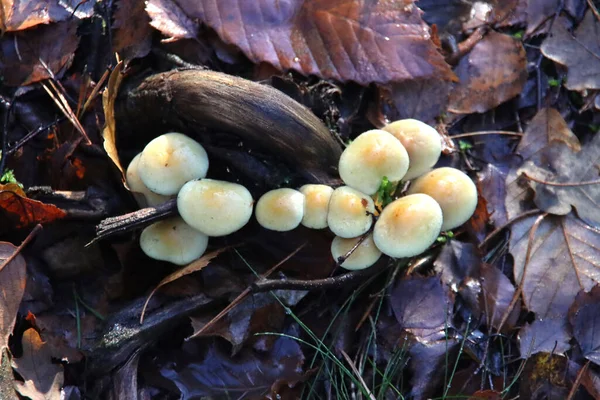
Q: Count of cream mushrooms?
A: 12